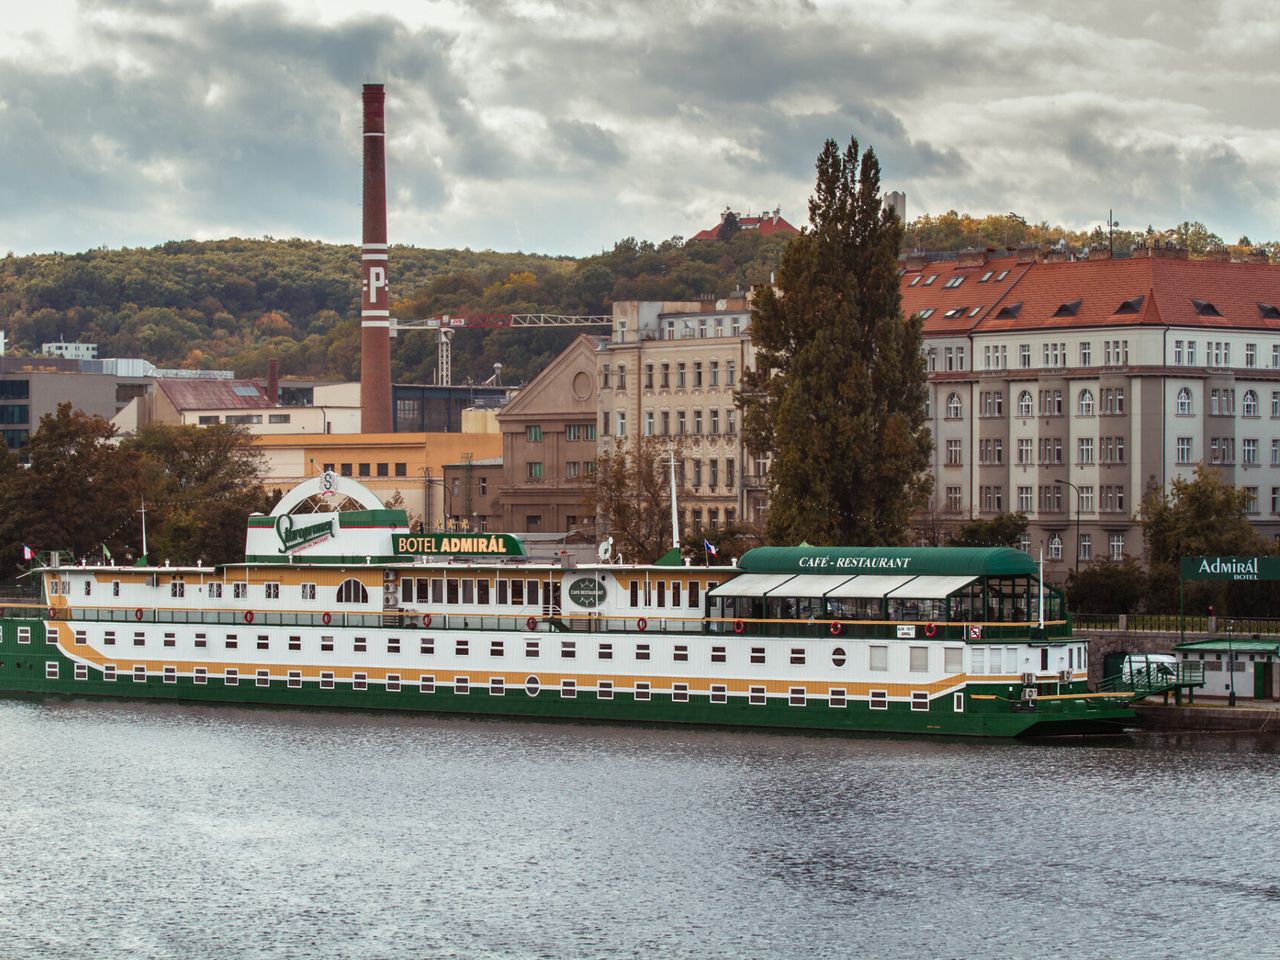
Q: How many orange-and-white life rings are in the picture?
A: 10